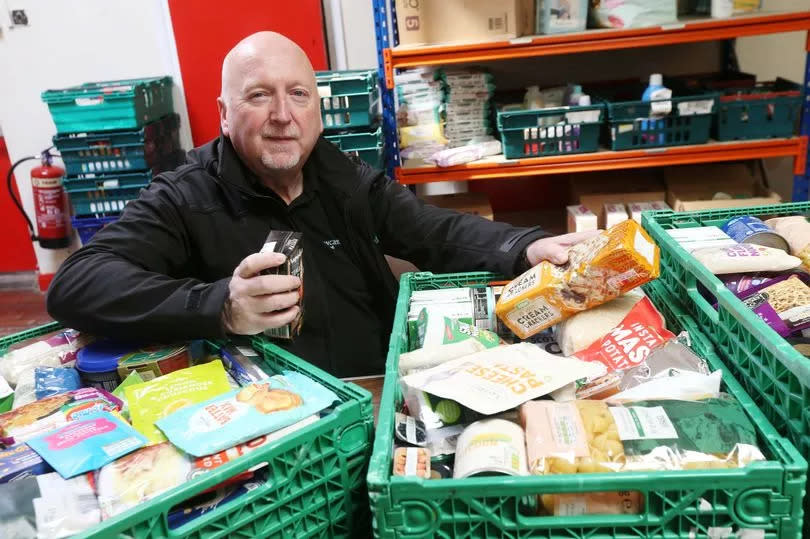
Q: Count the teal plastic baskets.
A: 8